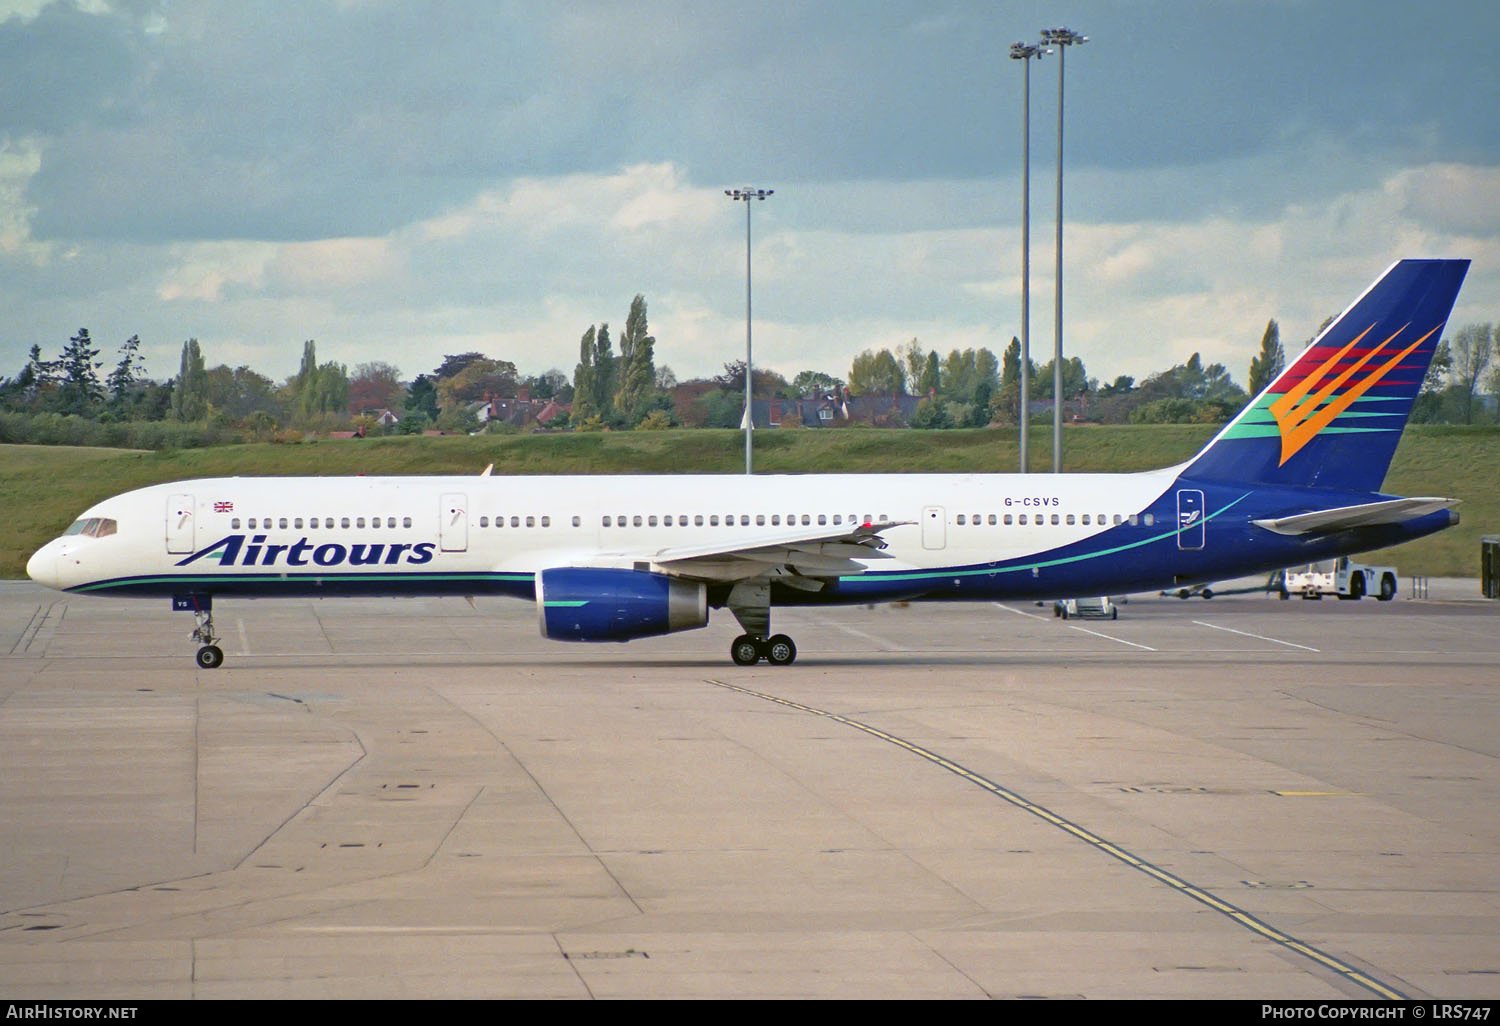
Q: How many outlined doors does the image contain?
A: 4